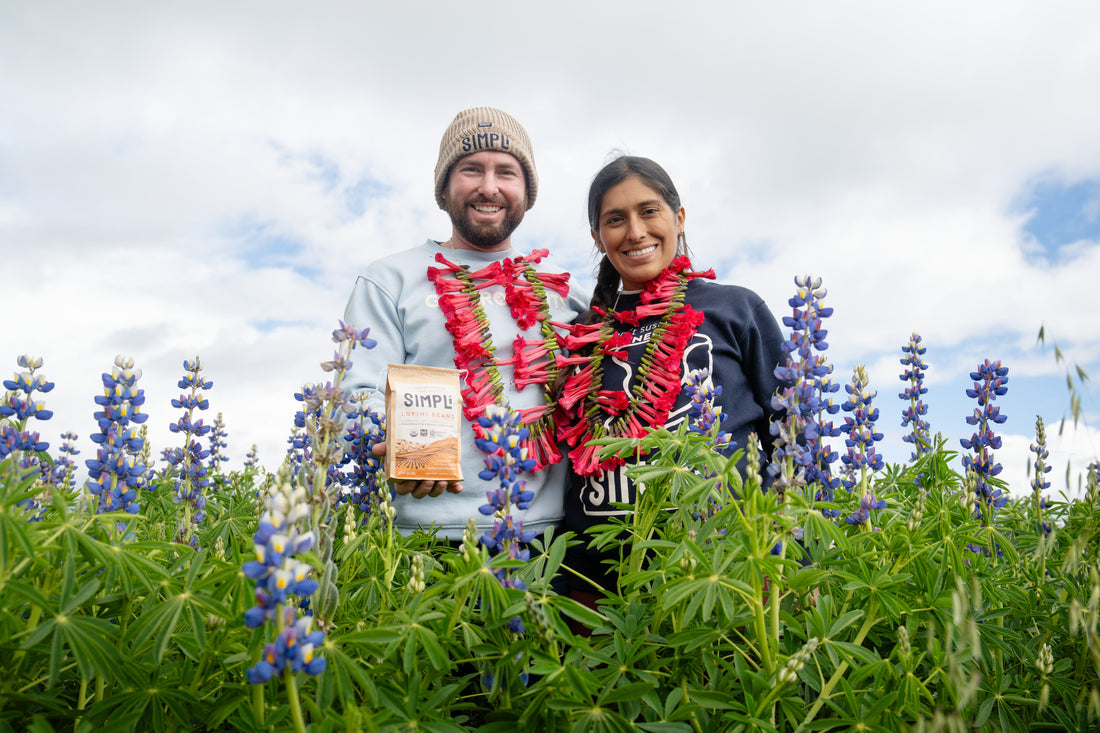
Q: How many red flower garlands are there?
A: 2